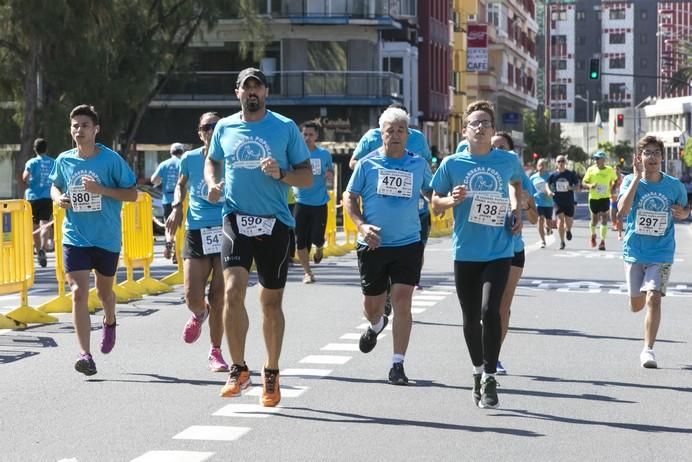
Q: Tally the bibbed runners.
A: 10